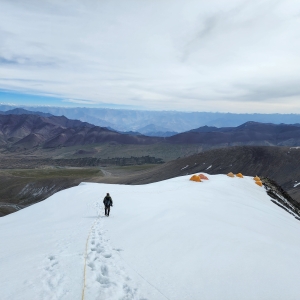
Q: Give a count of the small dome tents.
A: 6